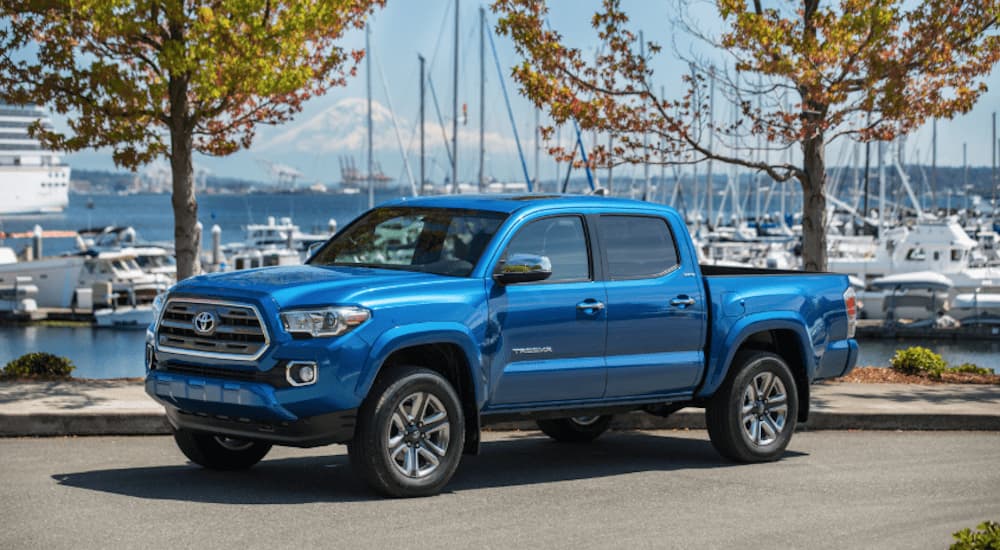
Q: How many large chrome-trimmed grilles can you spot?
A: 1